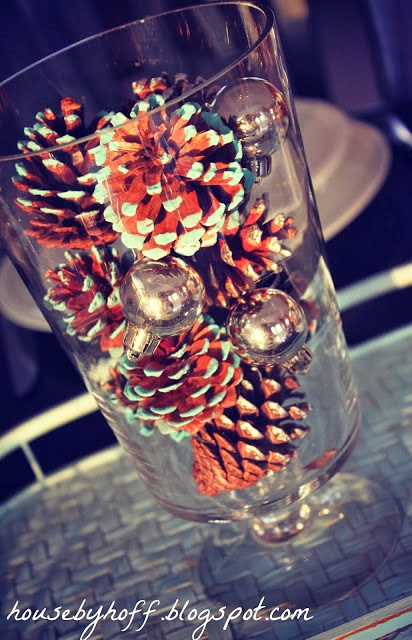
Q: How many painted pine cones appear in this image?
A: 4